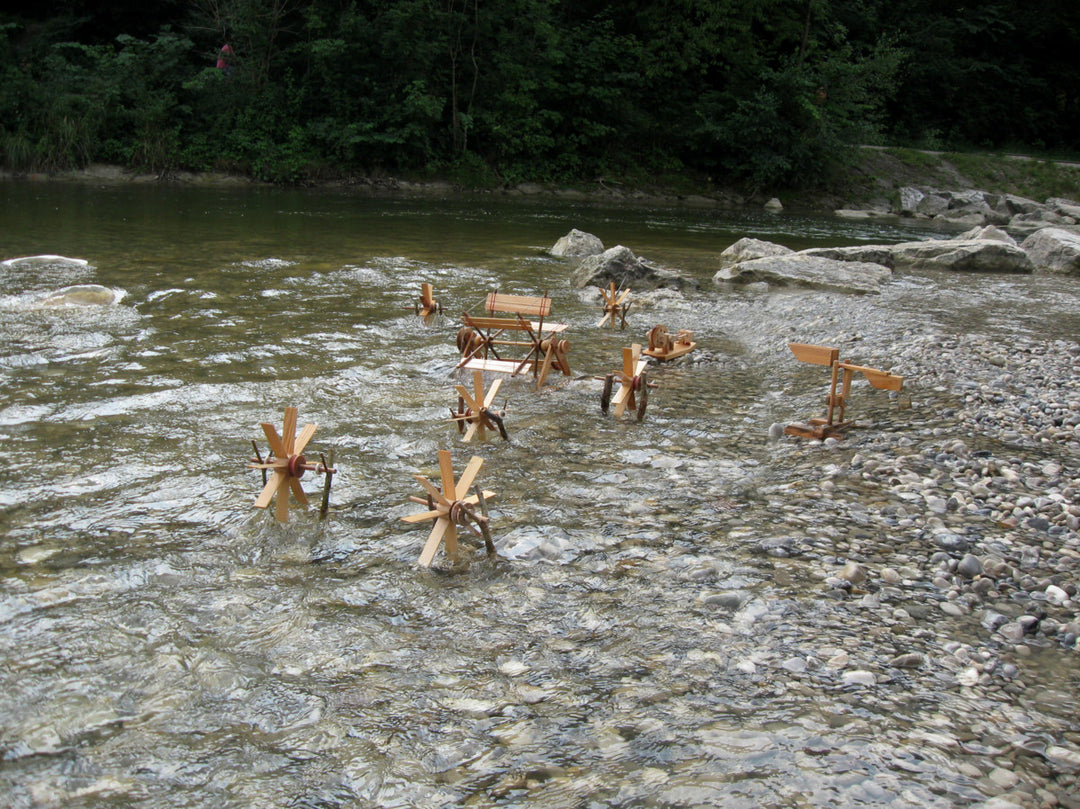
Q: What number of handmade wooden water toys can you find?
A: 9